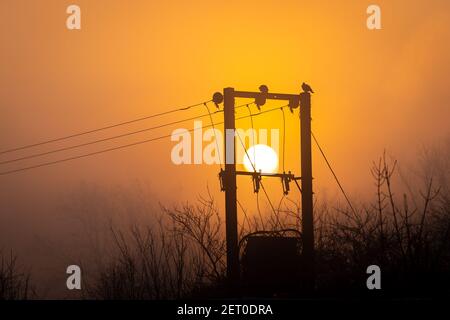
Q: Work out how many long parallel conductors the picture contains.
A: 3